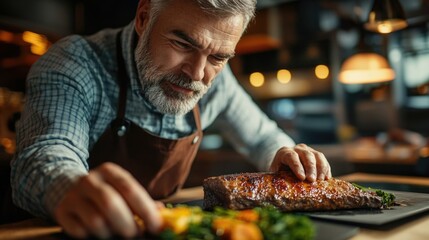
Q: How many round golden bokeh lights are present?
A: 3